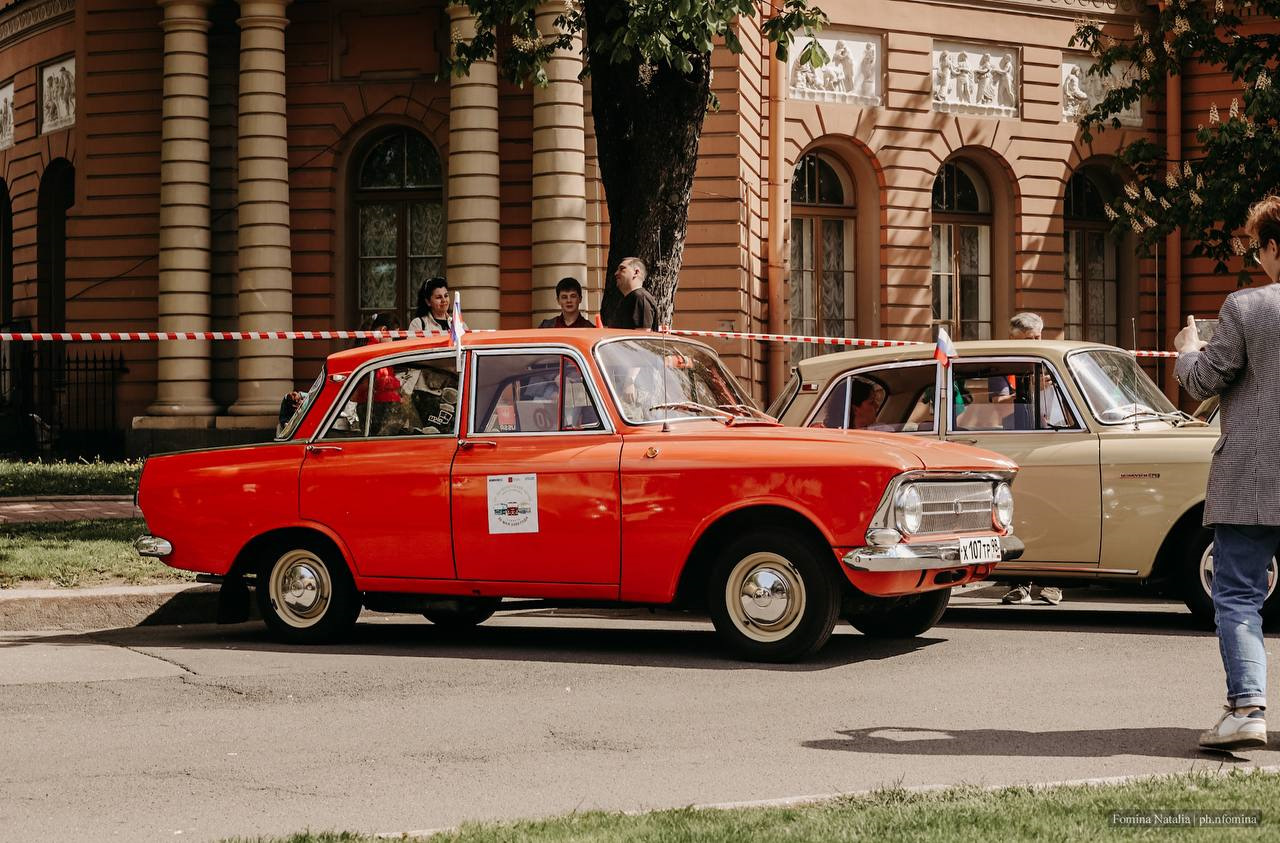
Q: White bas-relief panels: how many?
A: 5